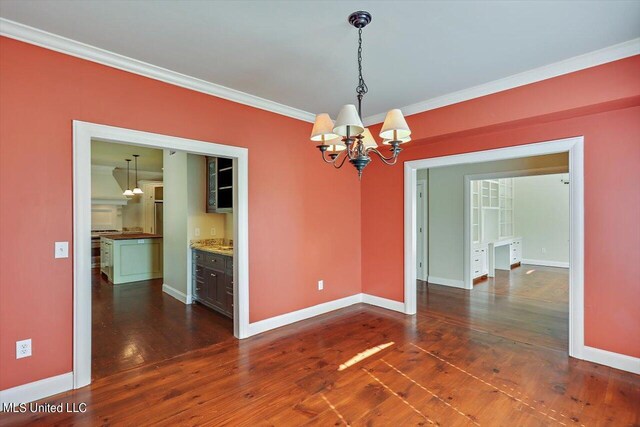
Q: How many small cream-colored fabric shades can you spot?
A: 6